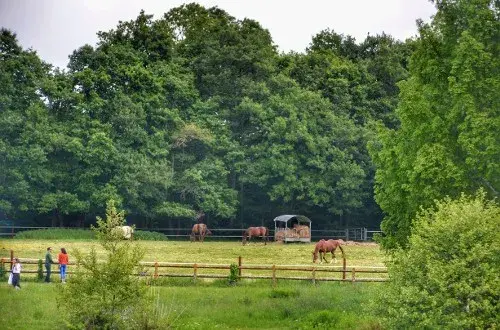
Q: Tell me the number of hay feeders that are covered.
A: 1